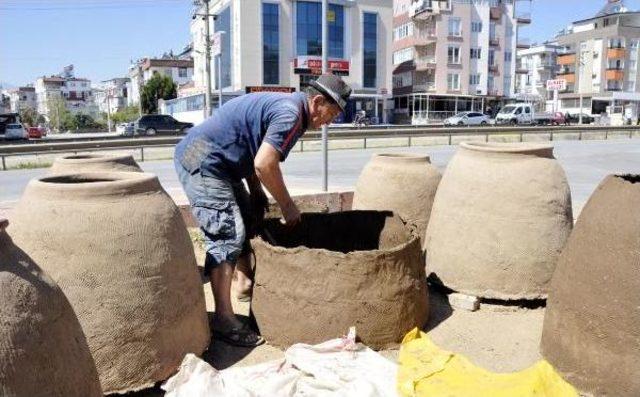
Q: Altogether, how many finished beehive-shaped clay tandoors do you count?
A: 6